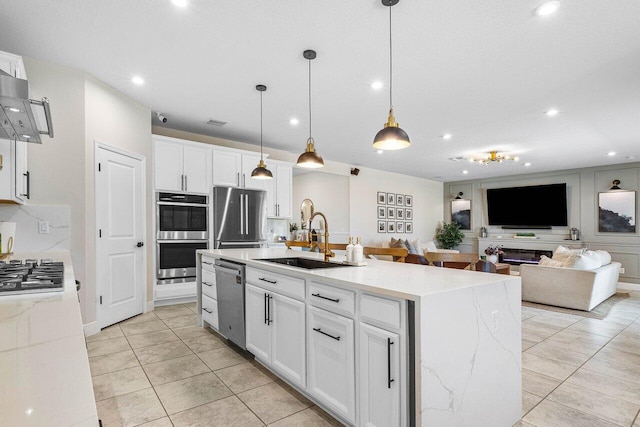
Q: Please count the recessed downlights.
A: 11